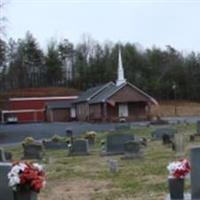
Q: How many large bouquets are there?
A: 2